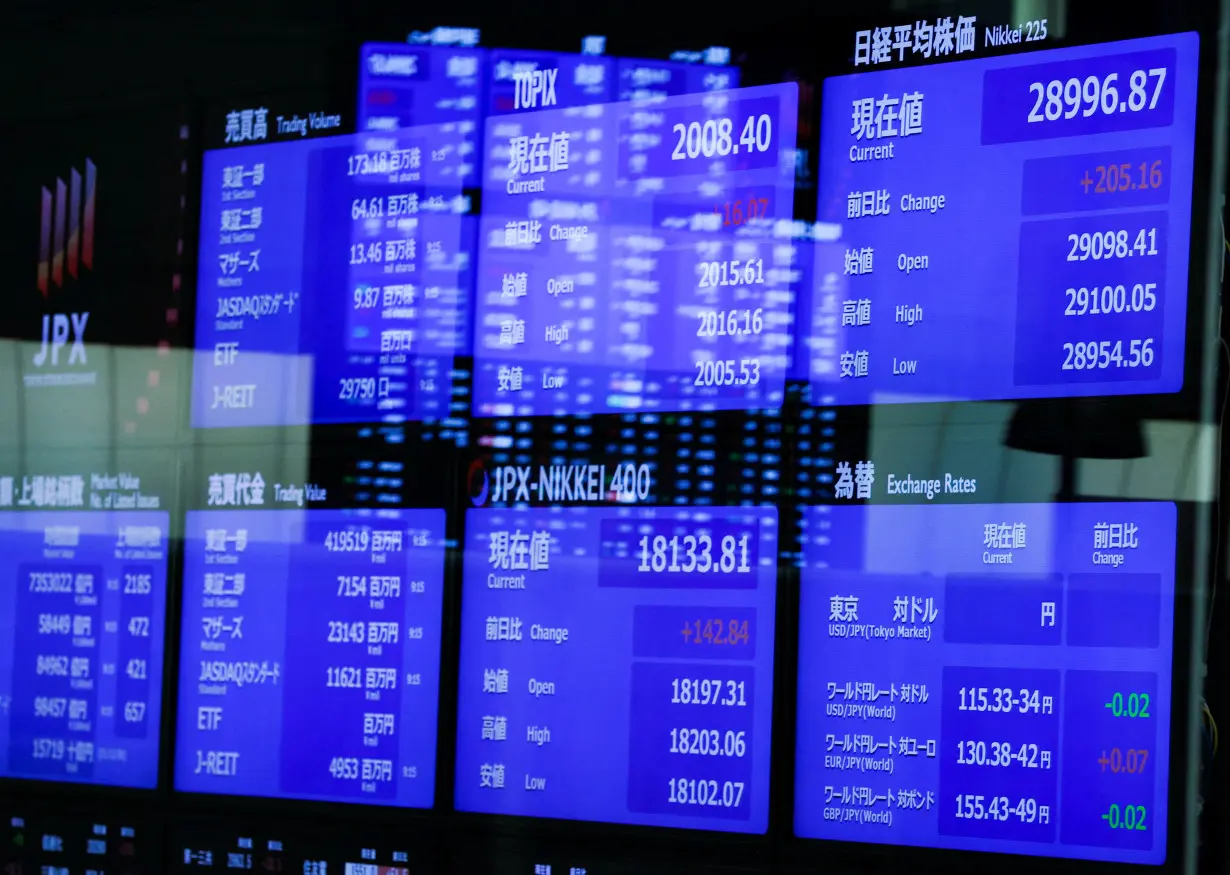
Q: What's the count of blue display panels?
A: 7